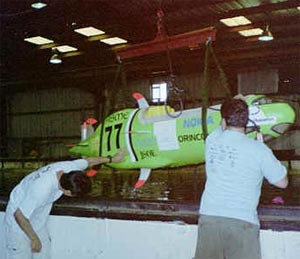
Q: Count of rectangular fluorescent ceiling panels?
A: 6